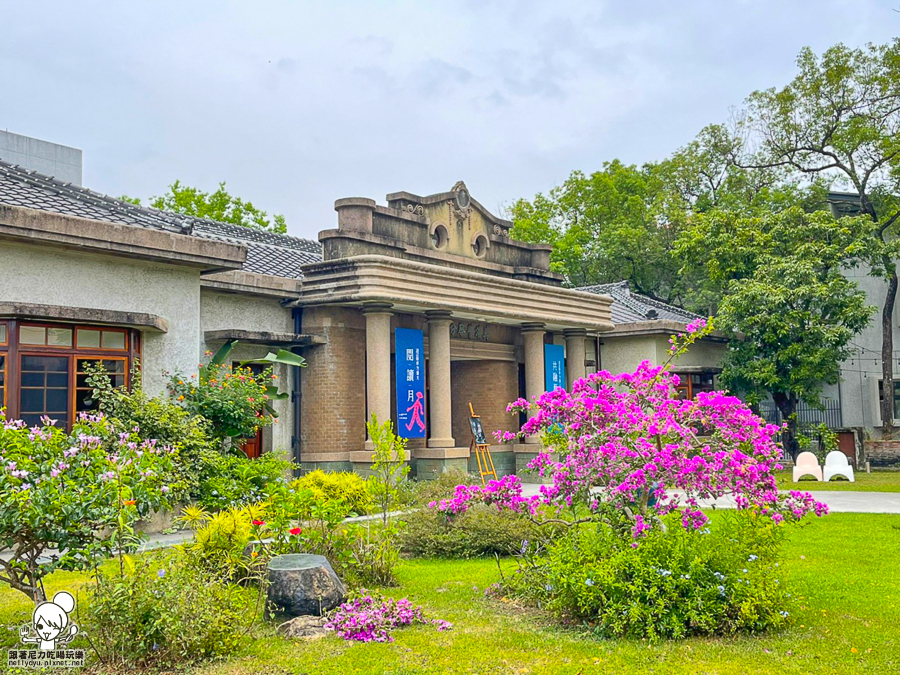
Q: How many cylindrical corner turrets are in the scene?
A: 2